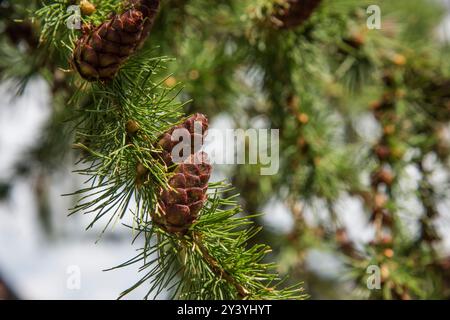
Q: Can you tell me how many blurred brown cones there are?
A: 1